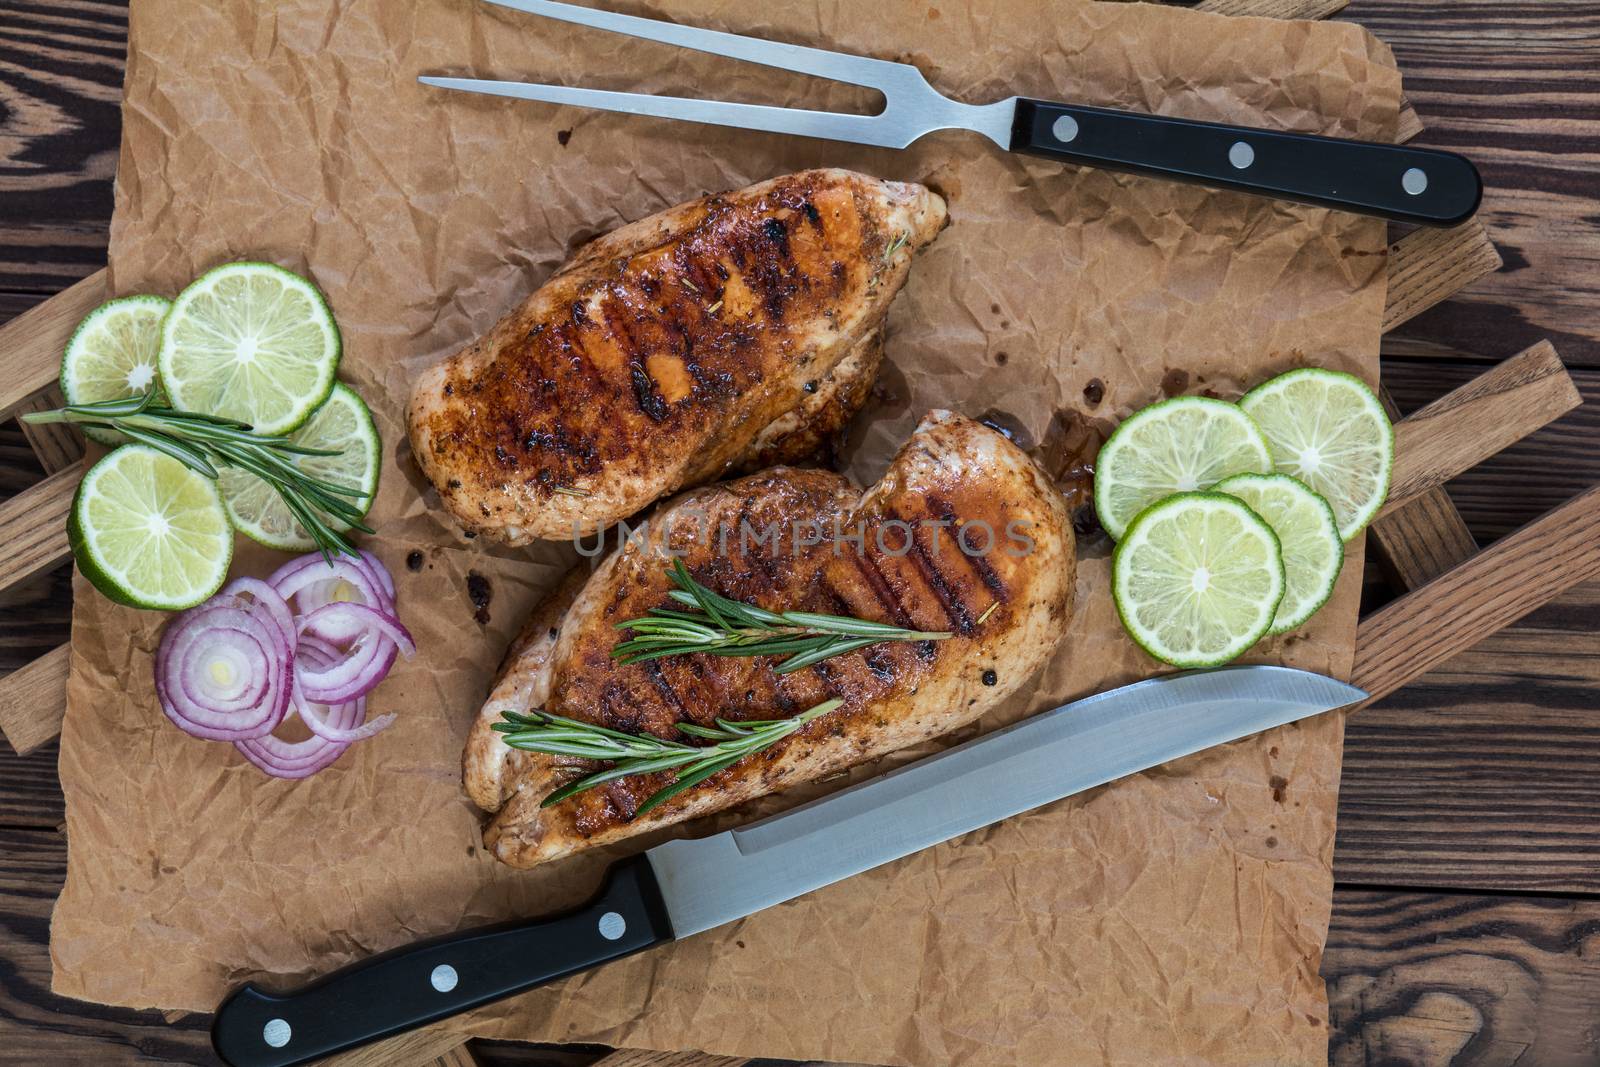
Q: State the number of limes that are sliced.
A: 8